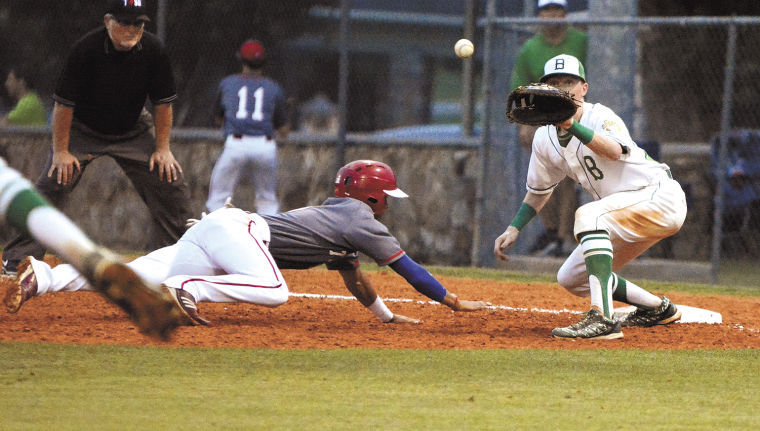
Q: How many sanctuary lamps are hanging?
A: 0